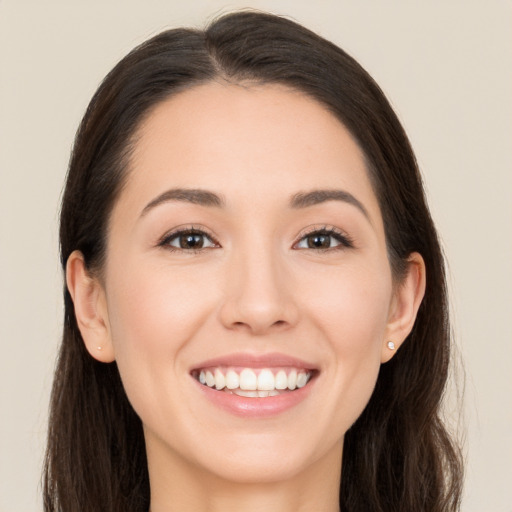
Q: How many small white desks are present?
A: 0